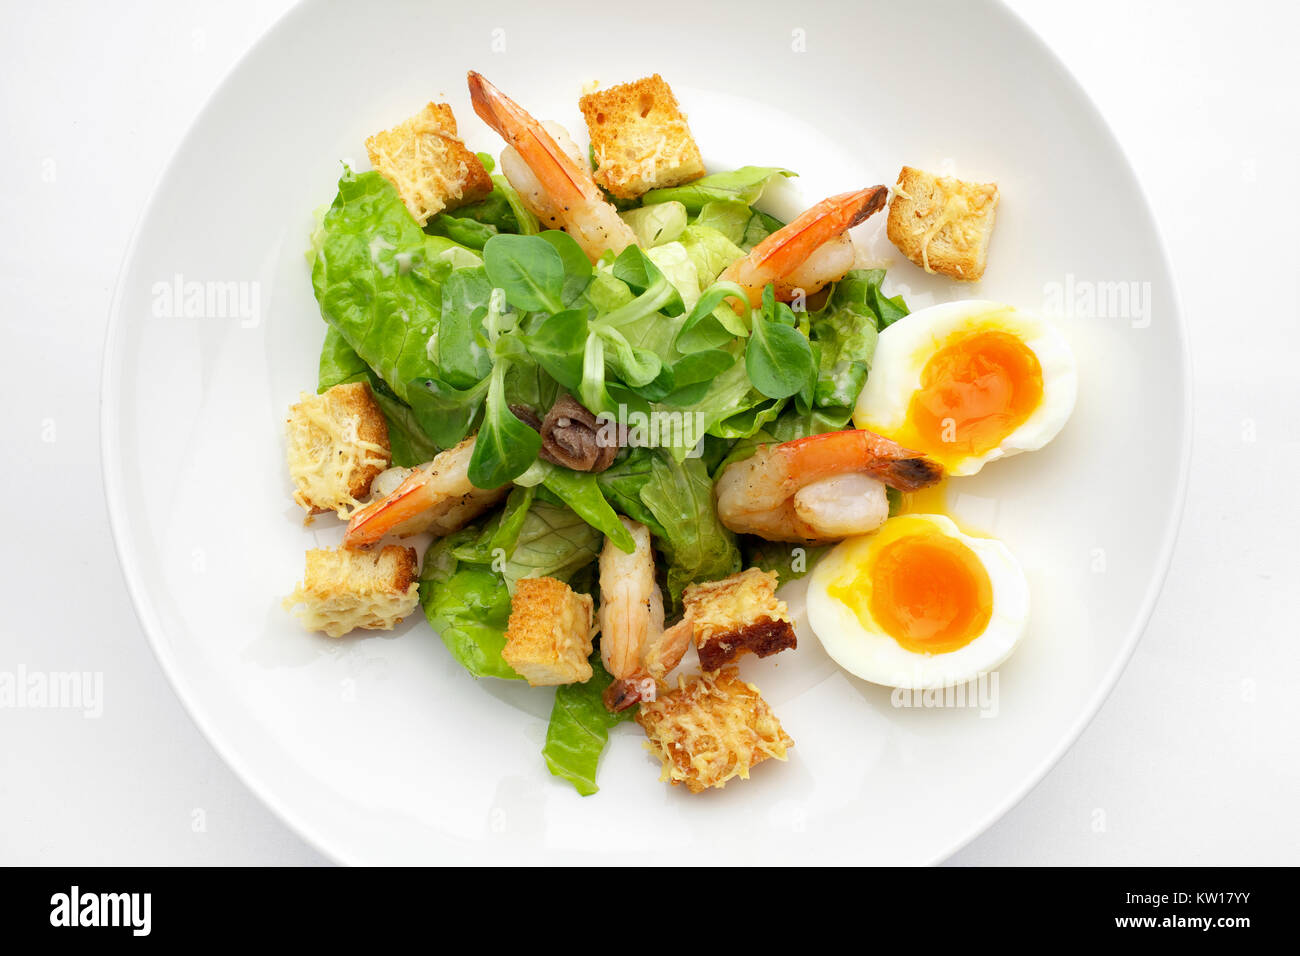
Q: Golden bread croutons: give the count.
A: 8